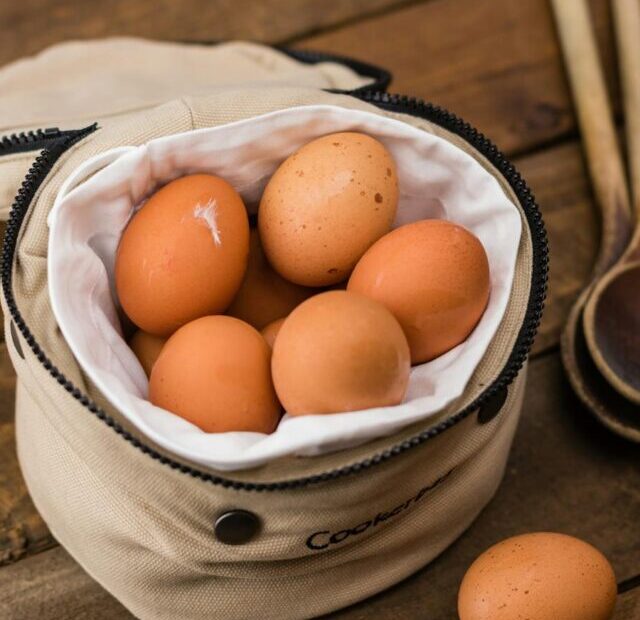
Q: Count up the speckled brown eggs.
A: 2